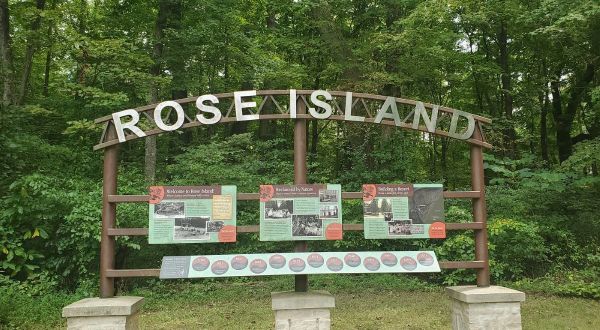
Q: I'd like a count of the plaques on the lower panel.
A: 13